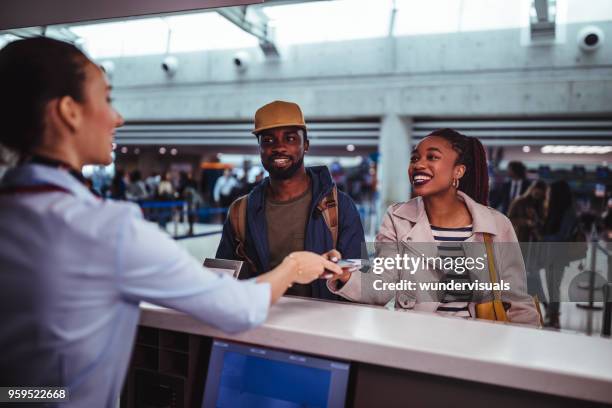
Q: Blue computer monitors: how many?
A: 1